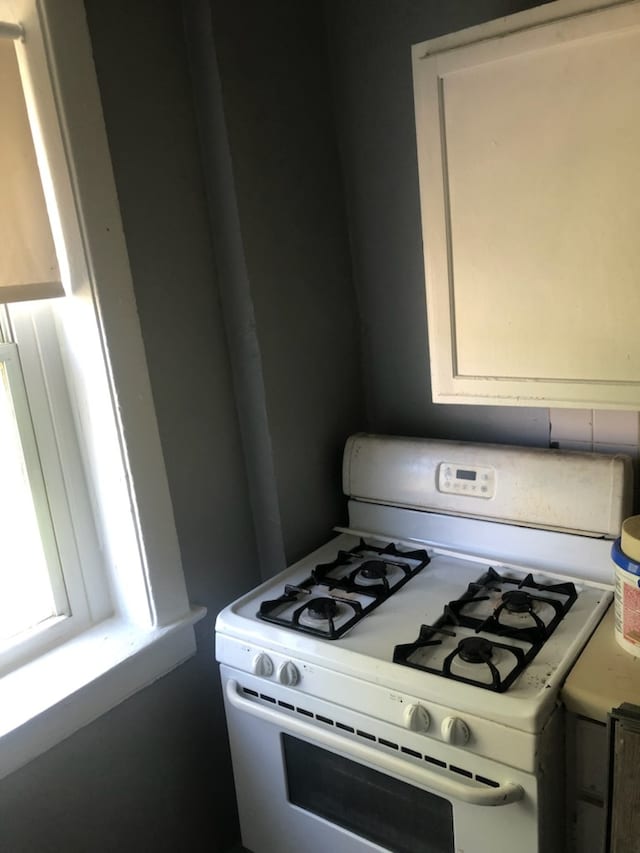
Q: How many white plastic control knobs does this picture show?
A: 4